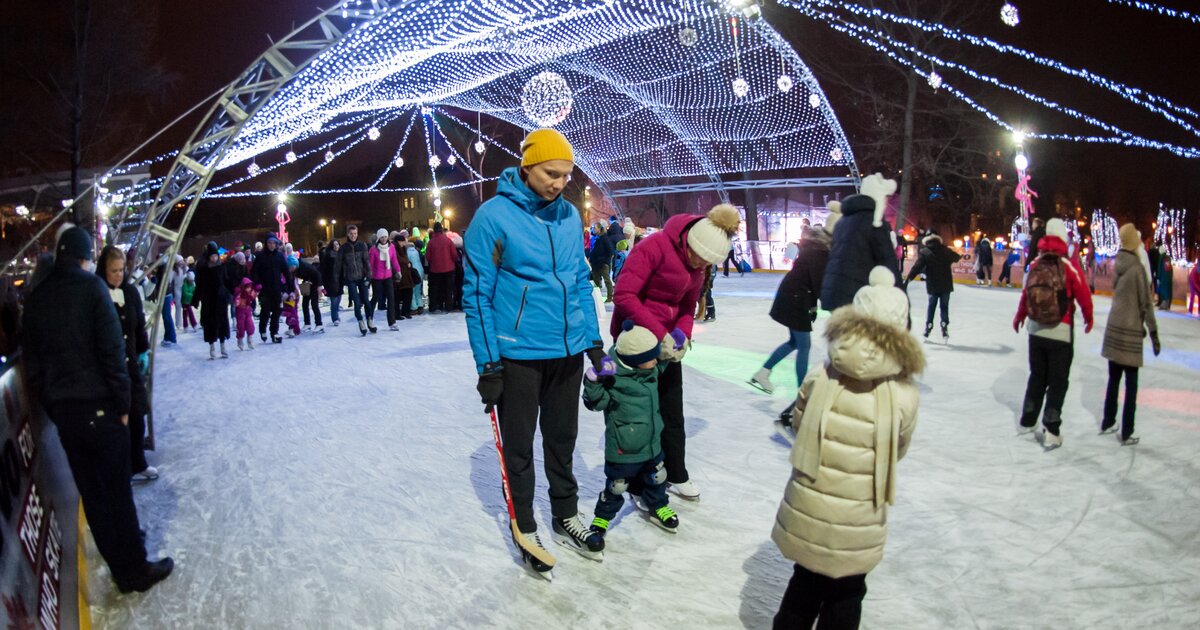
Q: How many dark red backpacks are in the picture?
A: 1